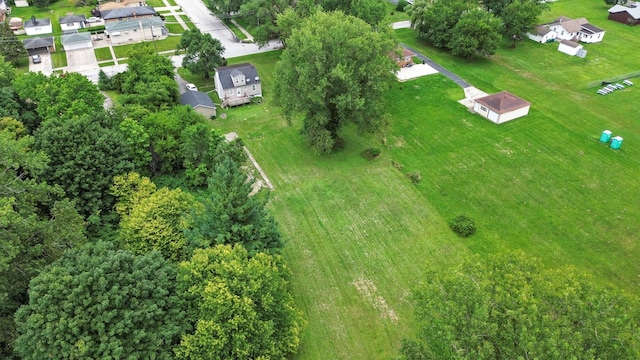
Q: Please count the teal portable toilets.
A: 2